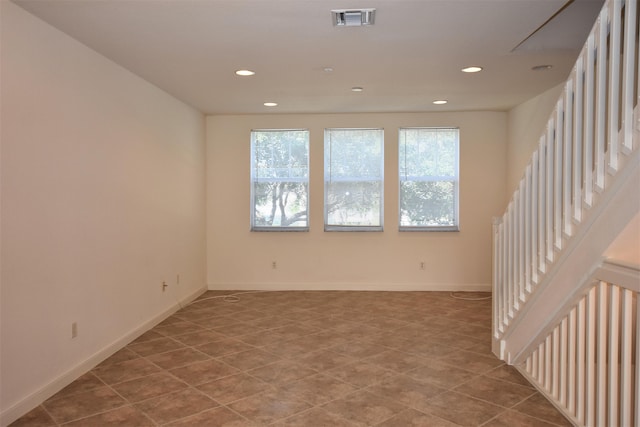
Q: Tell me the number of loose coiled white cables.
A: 2